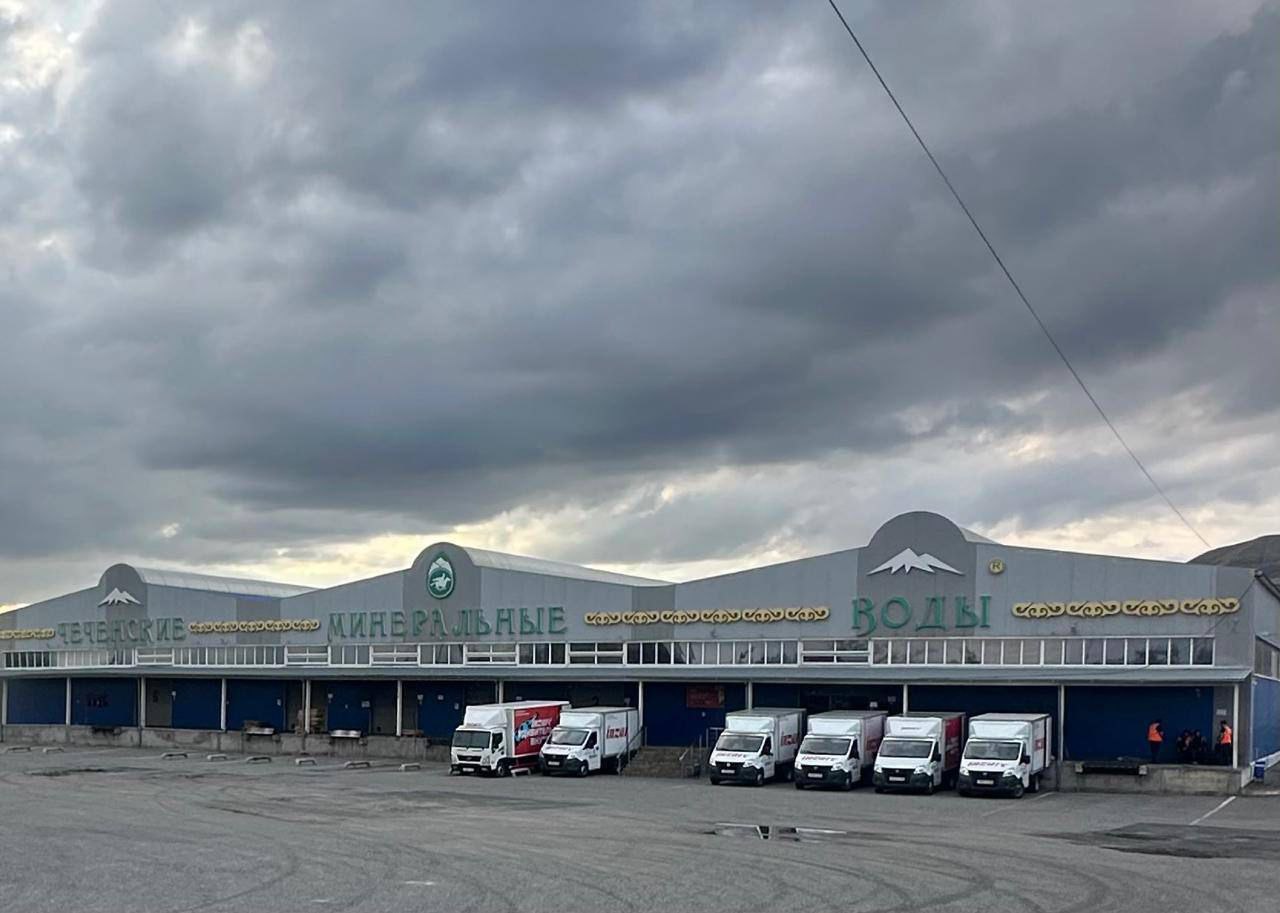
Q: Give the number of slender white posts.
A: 12